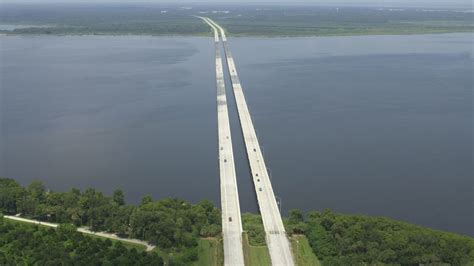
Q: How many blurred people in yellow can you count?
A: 0